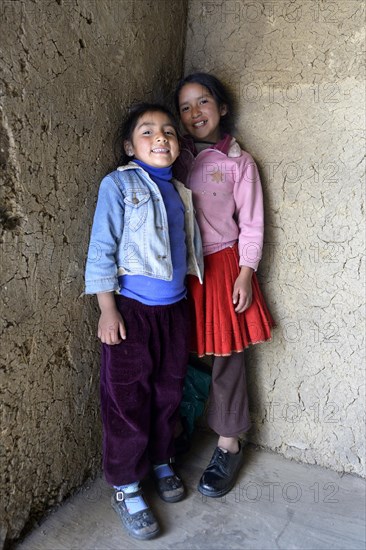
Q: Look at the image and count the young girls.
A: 2